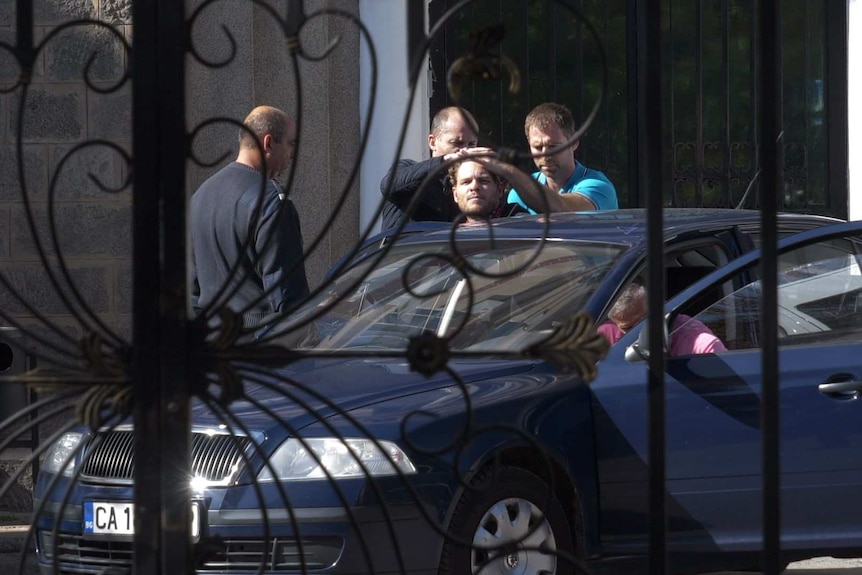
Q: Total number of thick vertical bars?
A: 3